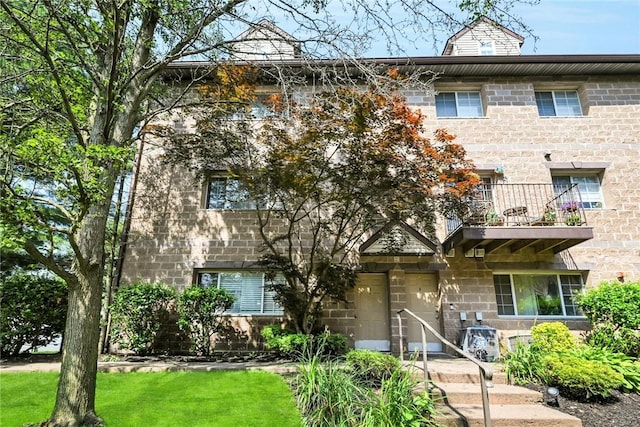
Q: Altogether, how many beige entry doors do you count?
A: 2